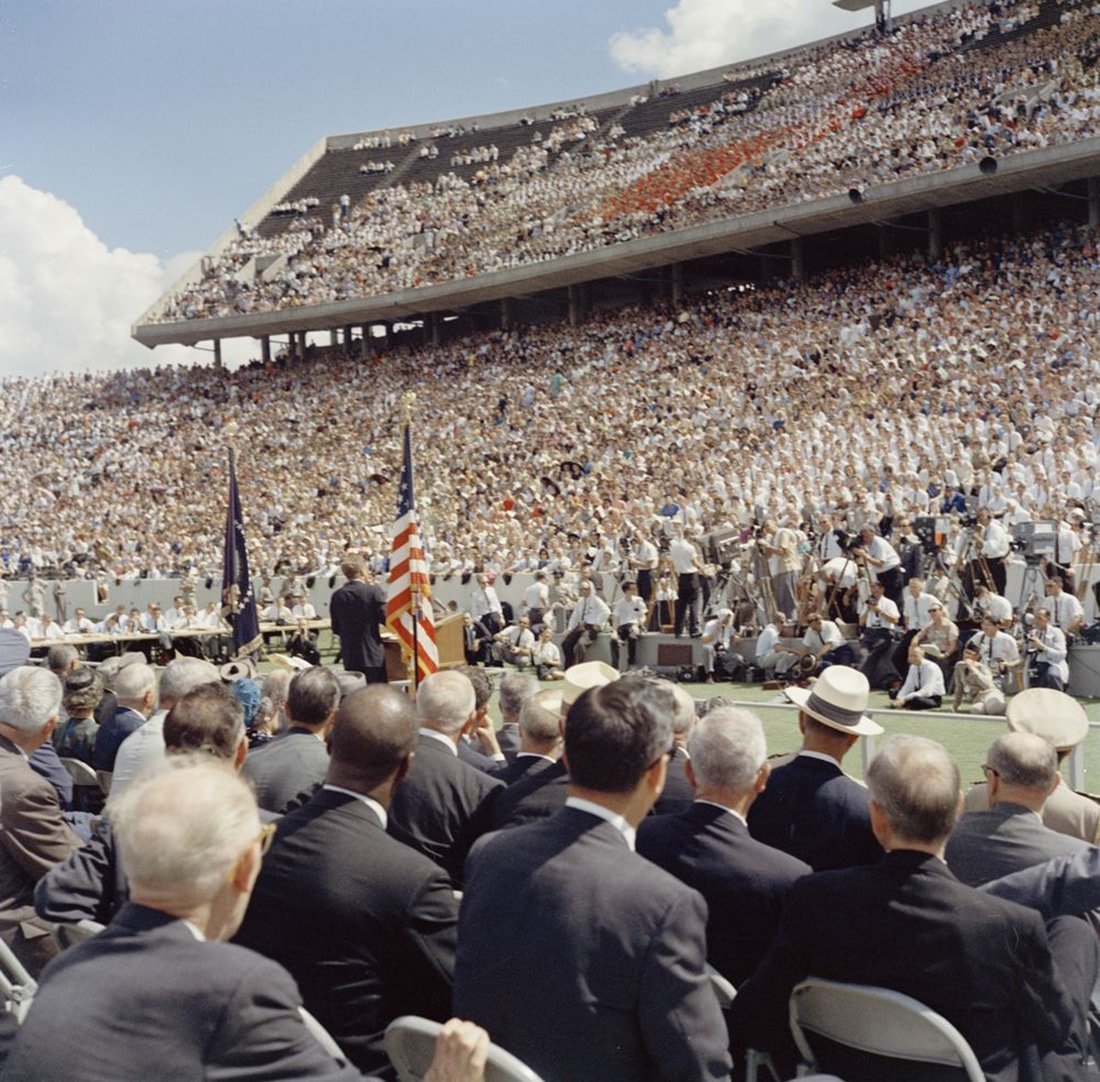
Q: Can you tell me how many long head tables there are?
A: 1